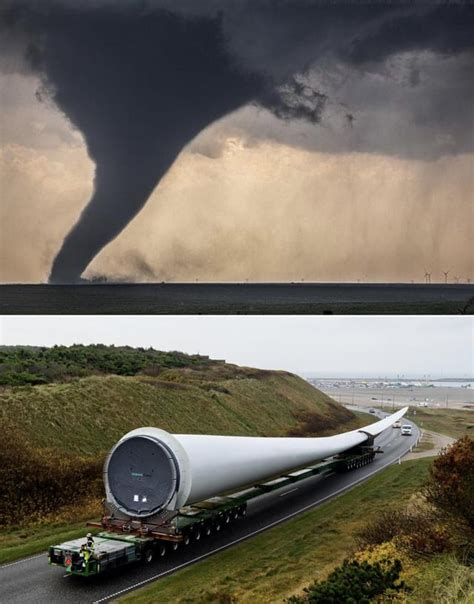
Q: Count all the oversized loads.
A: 1